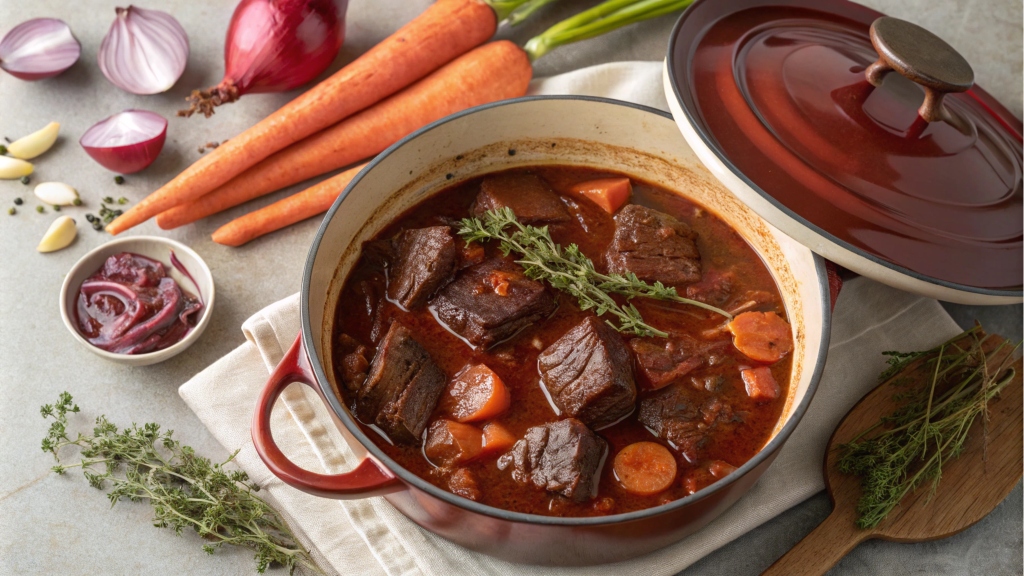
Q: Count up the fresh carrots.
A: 3